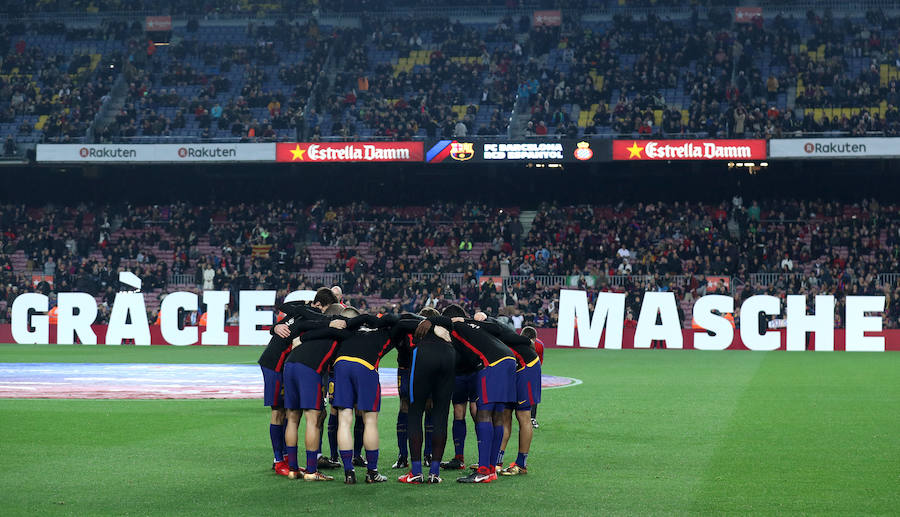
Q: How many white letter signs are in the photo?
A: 13